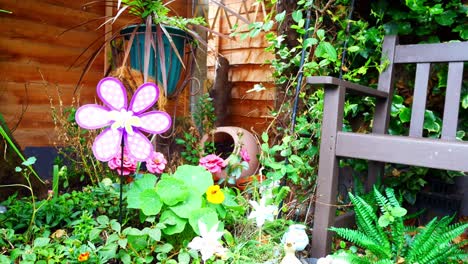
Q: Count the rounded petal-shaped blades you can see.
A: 6